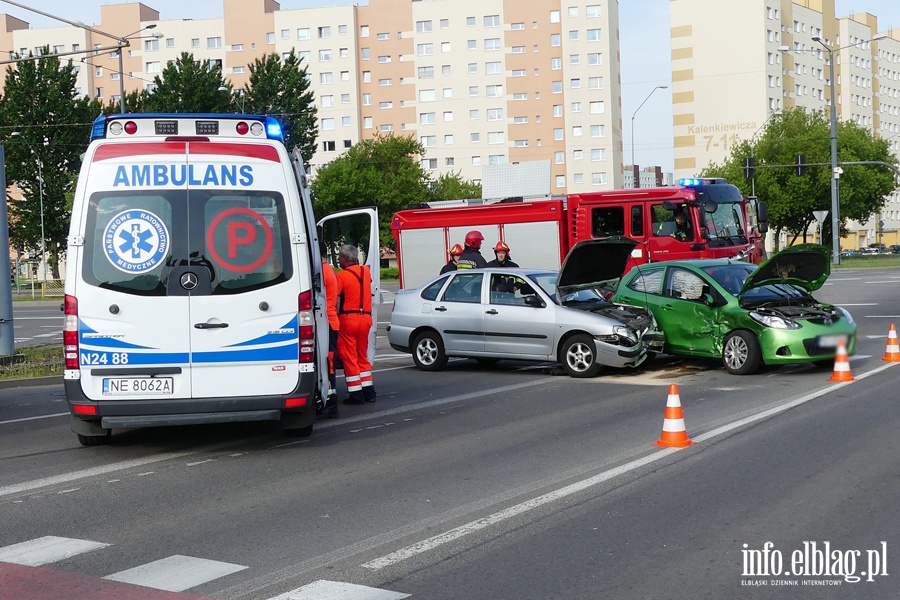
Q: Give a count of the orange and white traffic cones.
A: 3